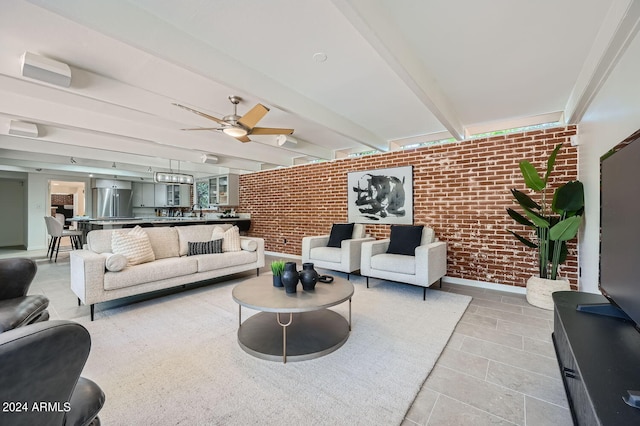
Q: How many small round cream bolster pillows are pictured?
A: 2